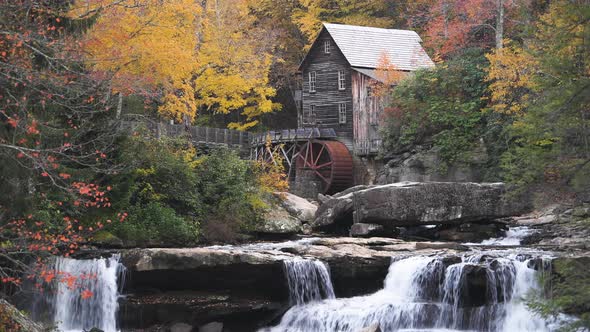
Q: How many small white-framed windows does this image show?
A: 5